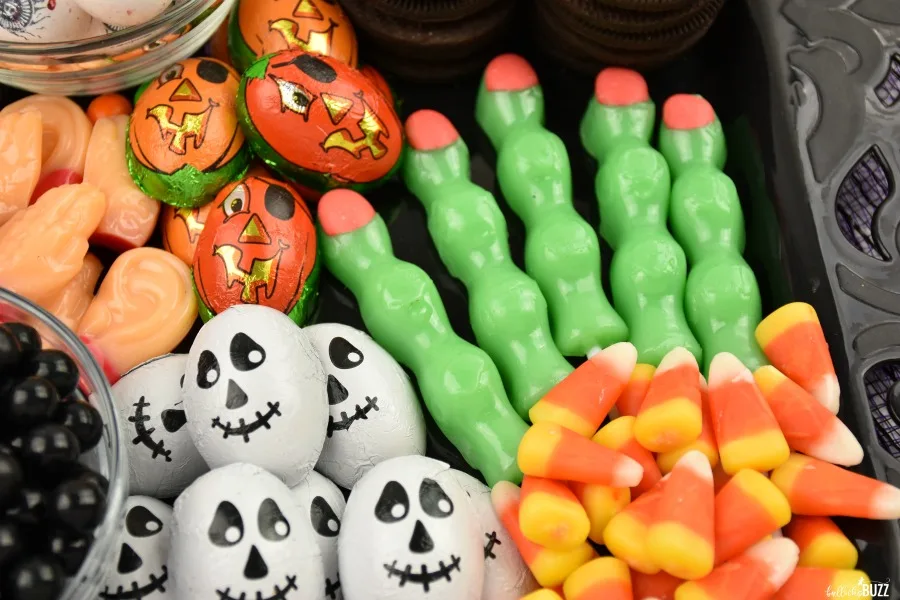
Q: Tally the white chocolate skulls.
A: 8